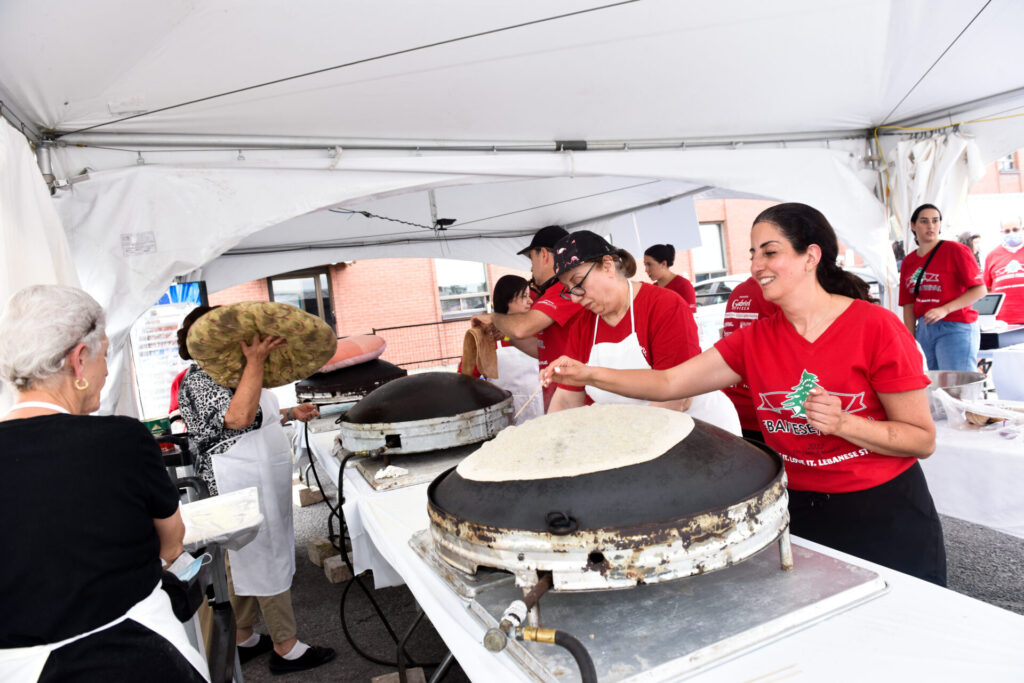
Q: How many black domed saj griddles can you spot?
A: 3